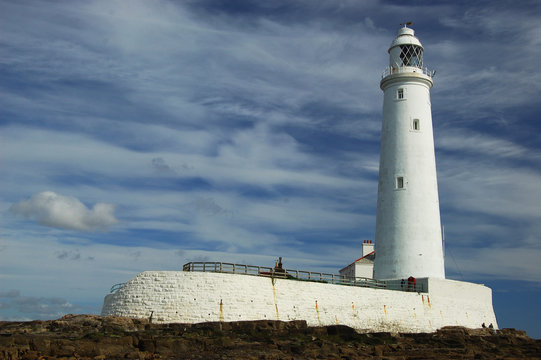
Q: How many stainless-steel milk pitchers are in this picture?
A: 0